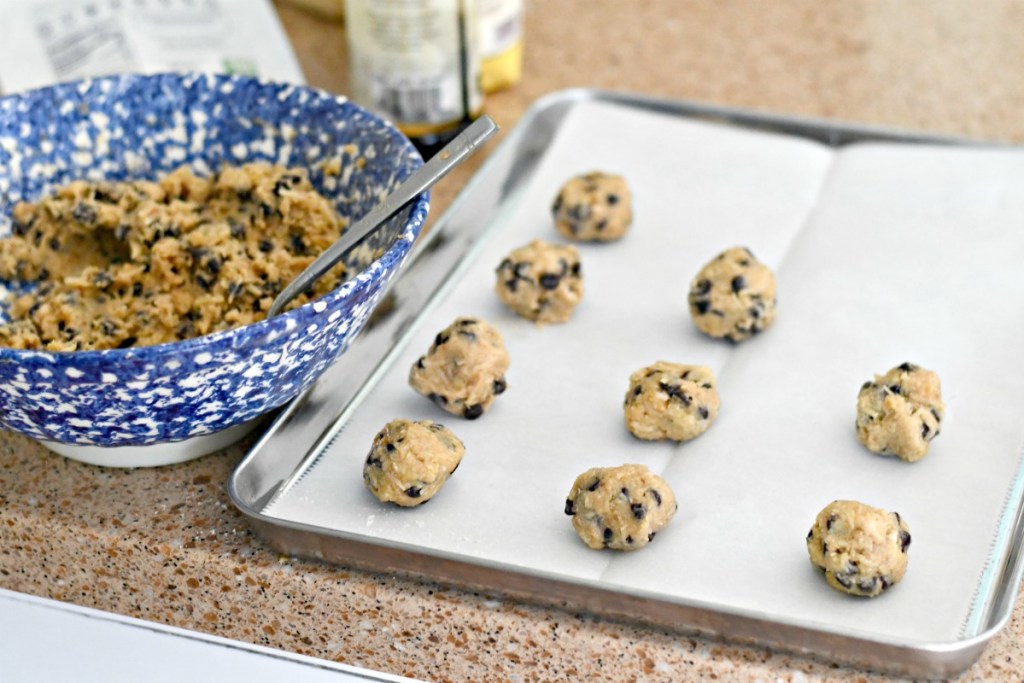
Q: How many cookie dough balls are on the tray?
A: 9